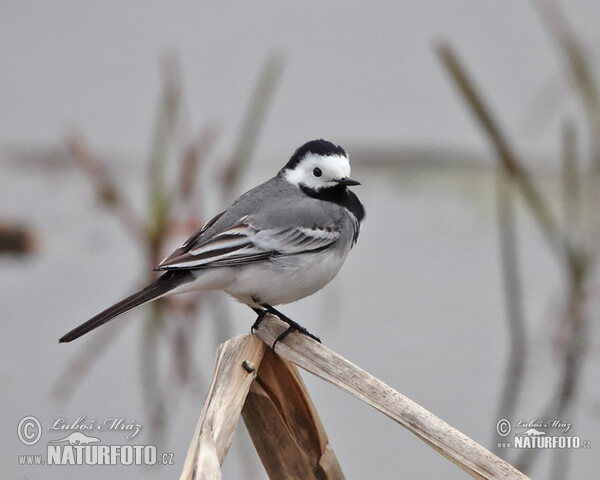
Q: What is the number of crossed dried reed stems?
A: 3